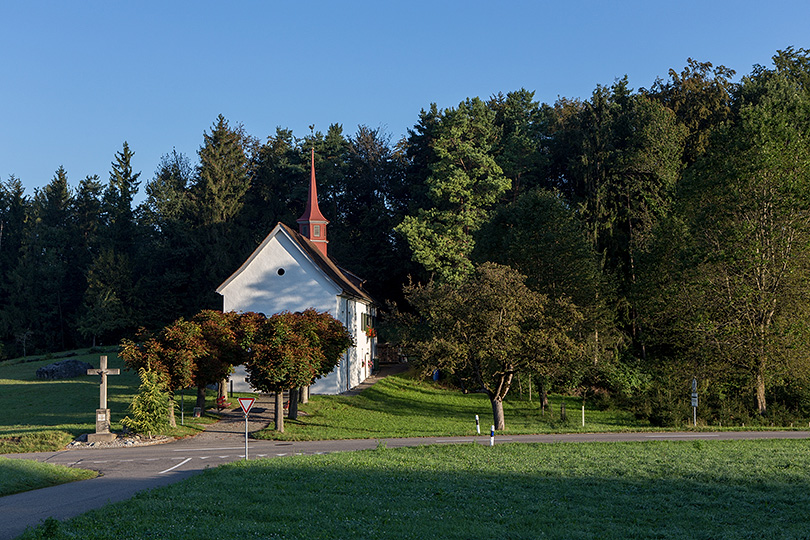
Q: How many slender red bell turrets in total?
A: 1